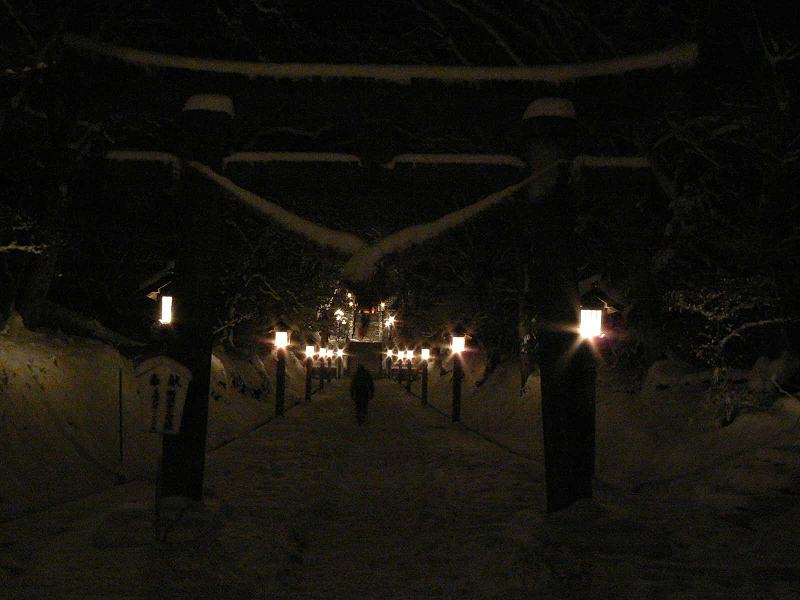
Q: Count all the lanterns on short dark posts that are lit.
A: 12